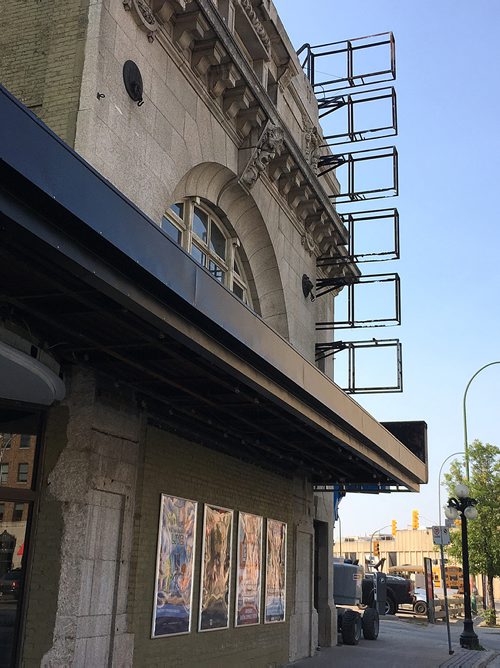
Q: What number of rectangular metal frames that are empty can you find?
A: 6